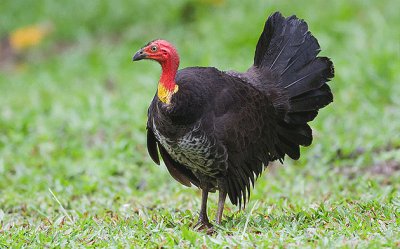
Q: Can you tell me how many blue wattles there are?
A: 0